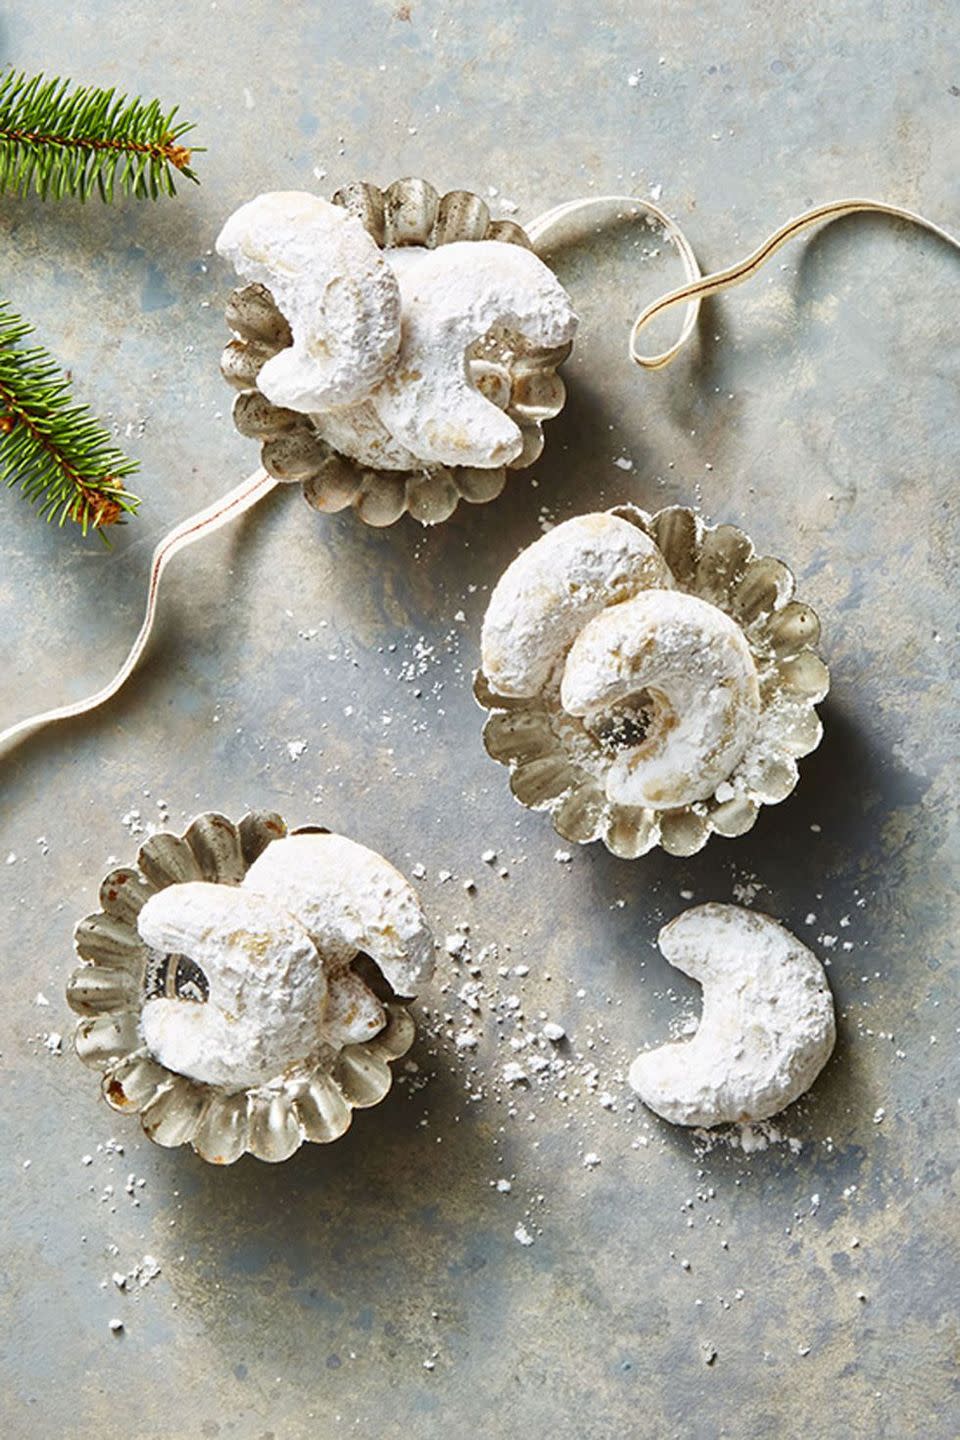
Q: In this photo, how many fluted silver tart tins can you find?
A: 3